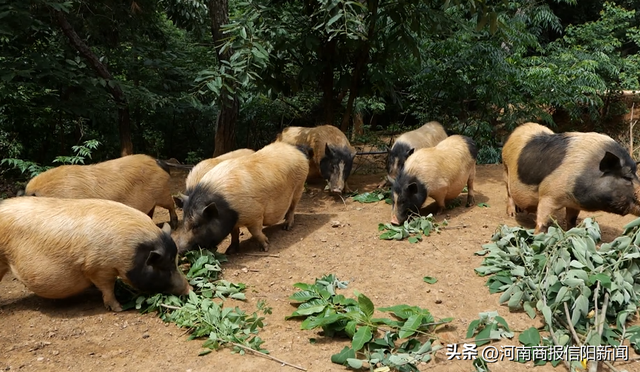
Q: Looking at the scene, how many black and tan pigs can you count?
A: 8